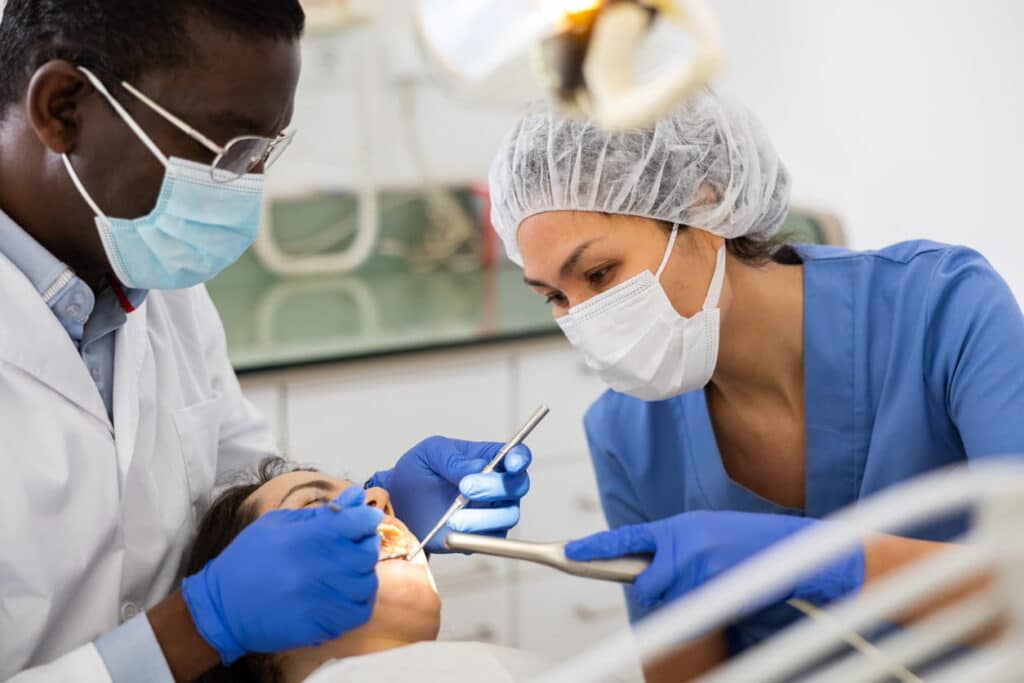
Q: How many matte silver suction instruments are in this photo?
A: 1